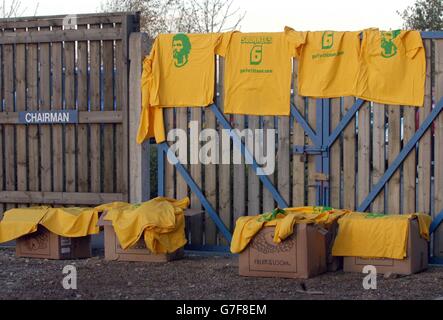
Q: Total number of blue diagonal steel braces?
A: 6